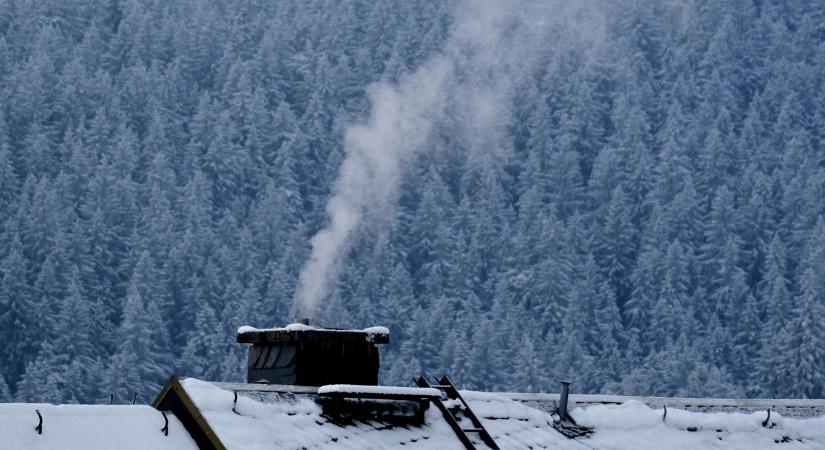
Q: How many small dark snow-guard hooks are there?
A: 5